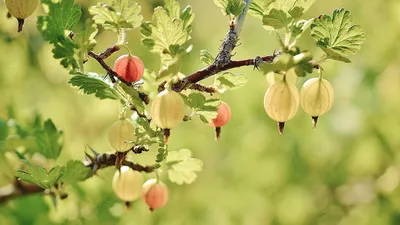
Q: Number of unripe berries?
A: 6